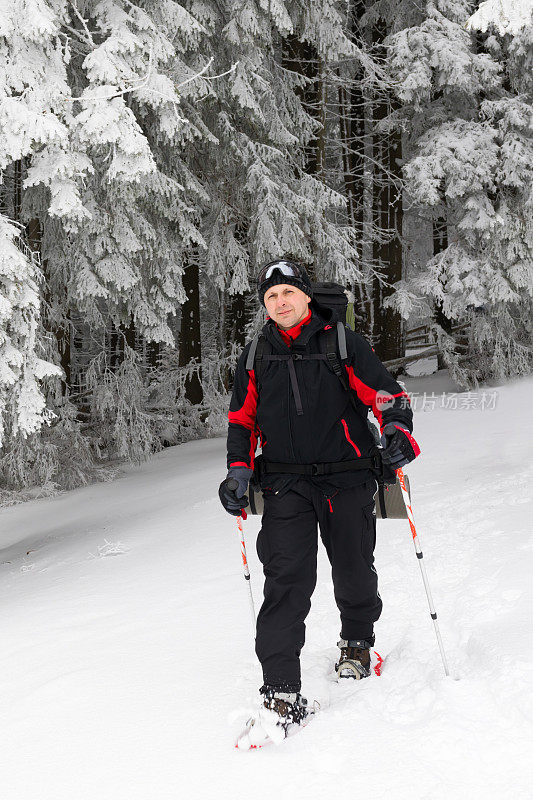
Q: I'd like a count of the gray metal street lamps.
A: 0